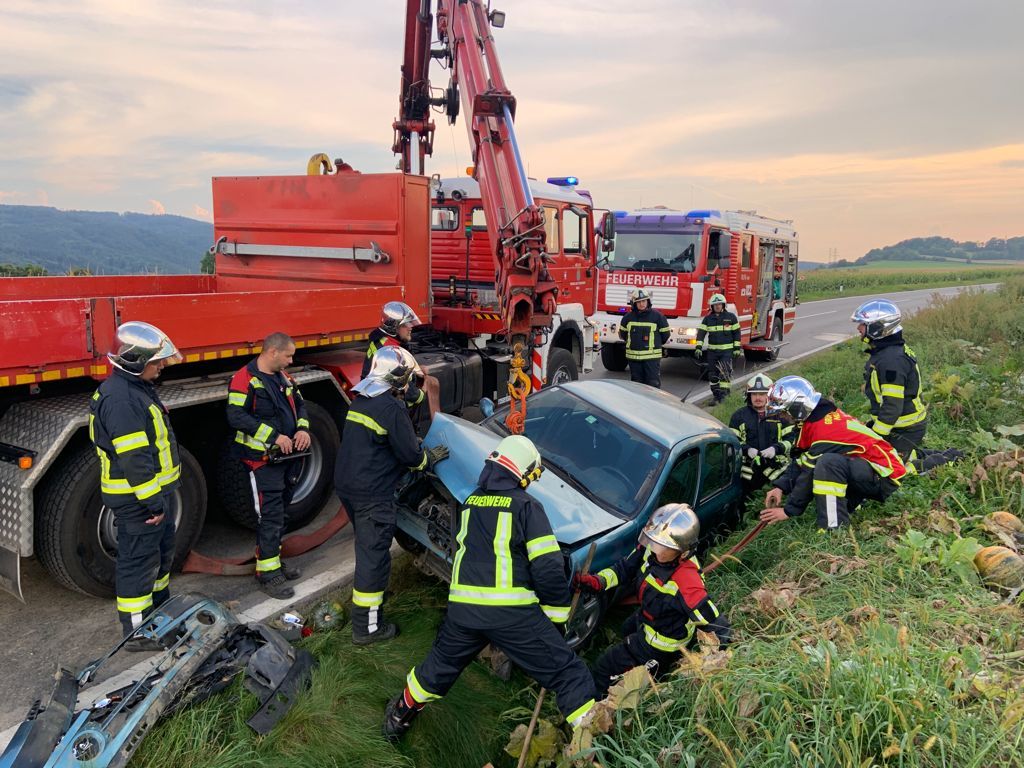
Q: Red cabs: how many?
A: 2